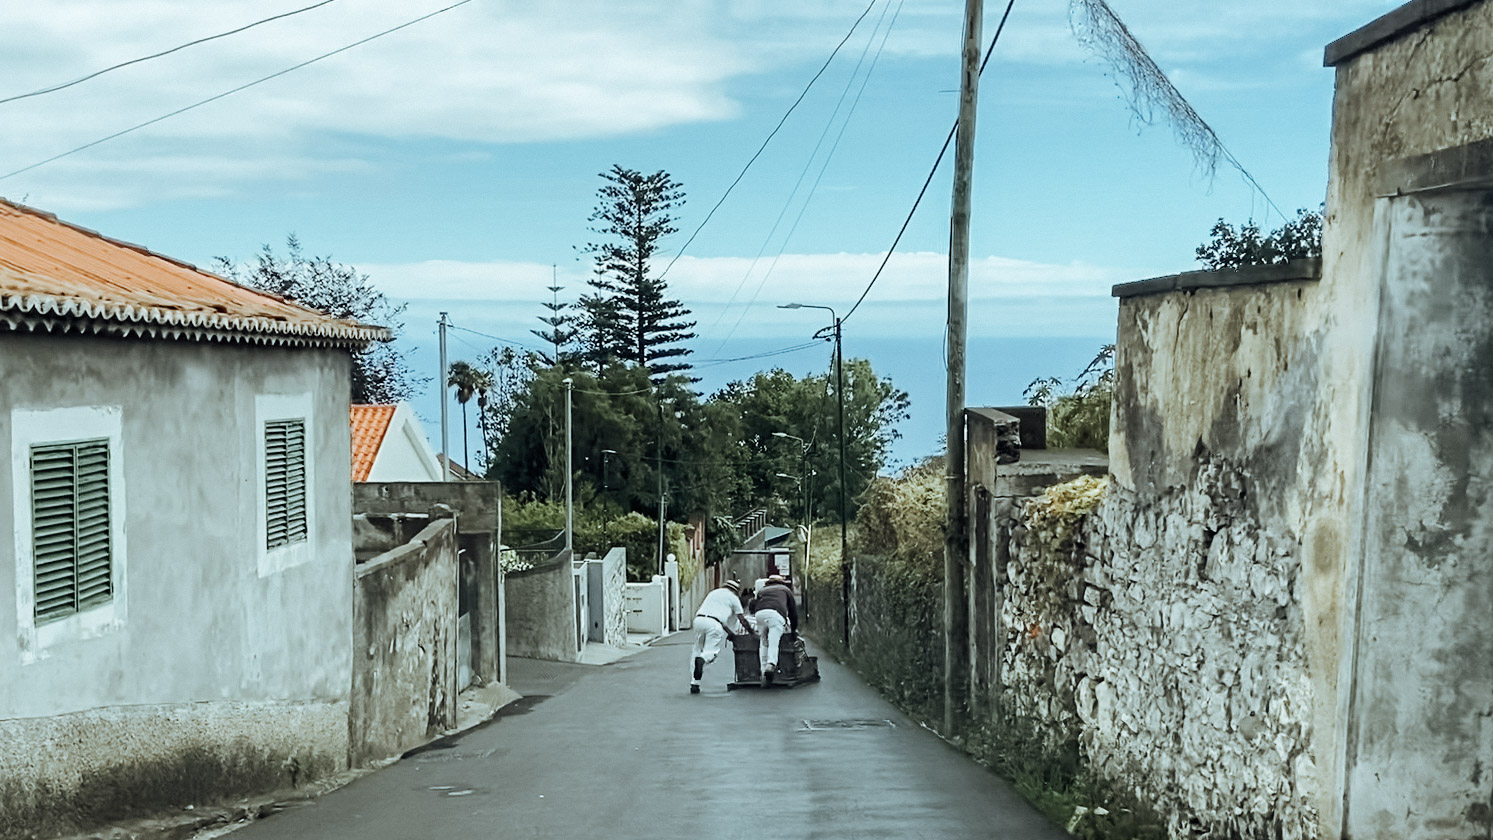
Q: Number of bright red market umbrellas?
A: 0